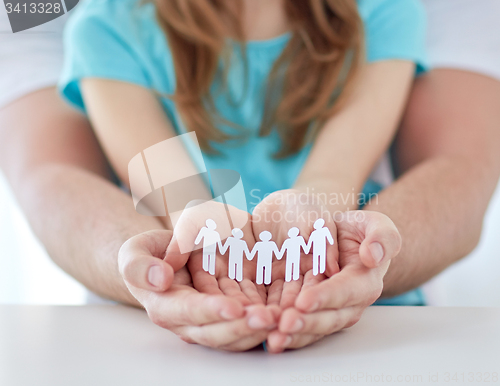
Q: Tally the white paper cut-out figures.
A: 5